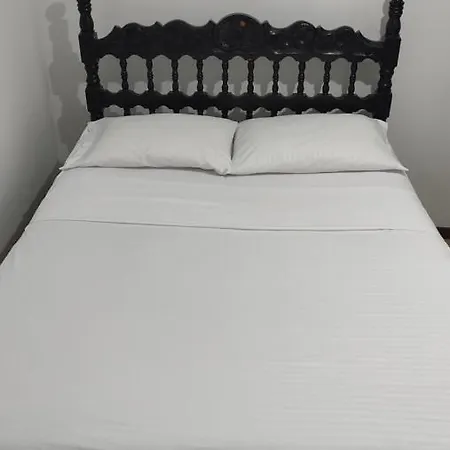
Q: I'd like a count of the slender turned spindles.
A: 10